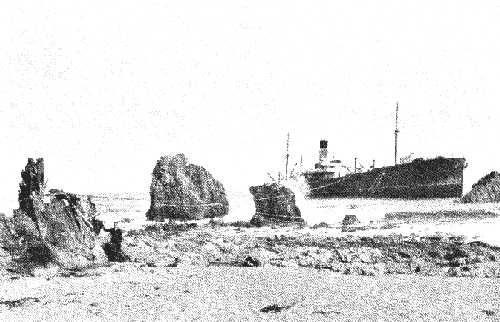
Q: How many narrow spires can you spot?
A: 2